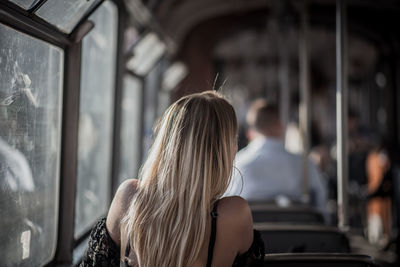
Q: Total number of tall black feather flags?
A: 0